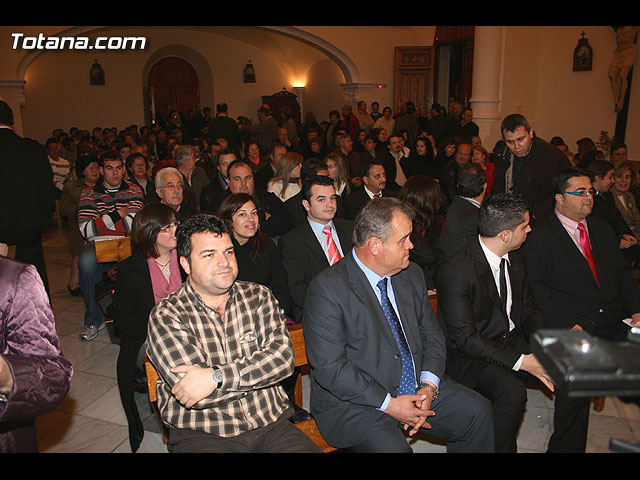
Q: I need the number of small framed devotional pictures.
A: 3